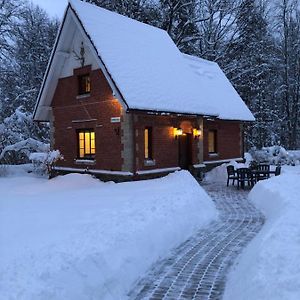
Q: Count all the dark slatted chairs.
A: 4